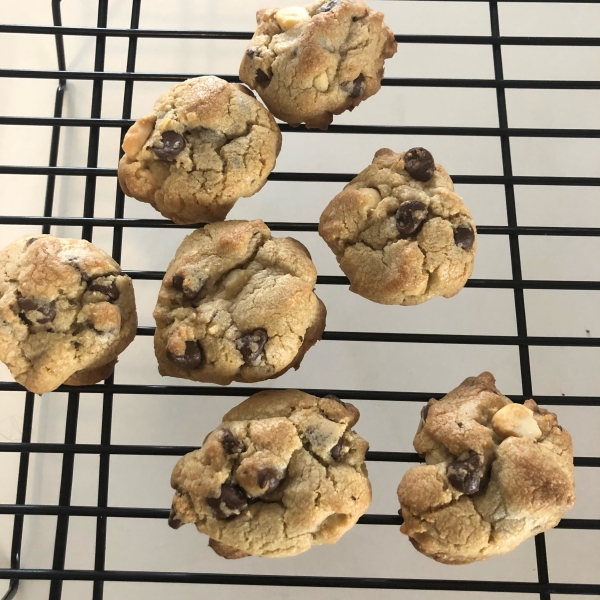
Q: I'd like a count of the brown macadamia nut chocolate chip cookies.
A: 7